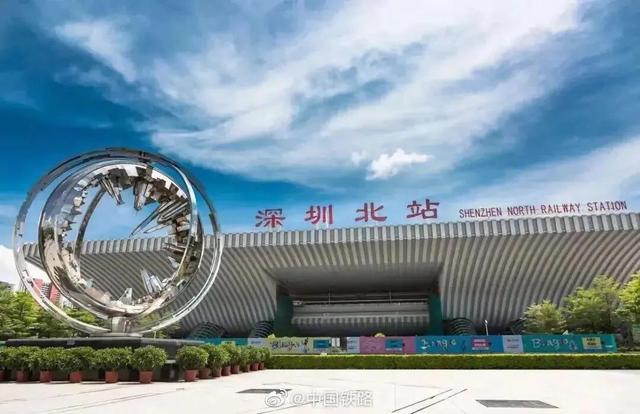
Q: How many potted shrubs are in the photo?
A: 14